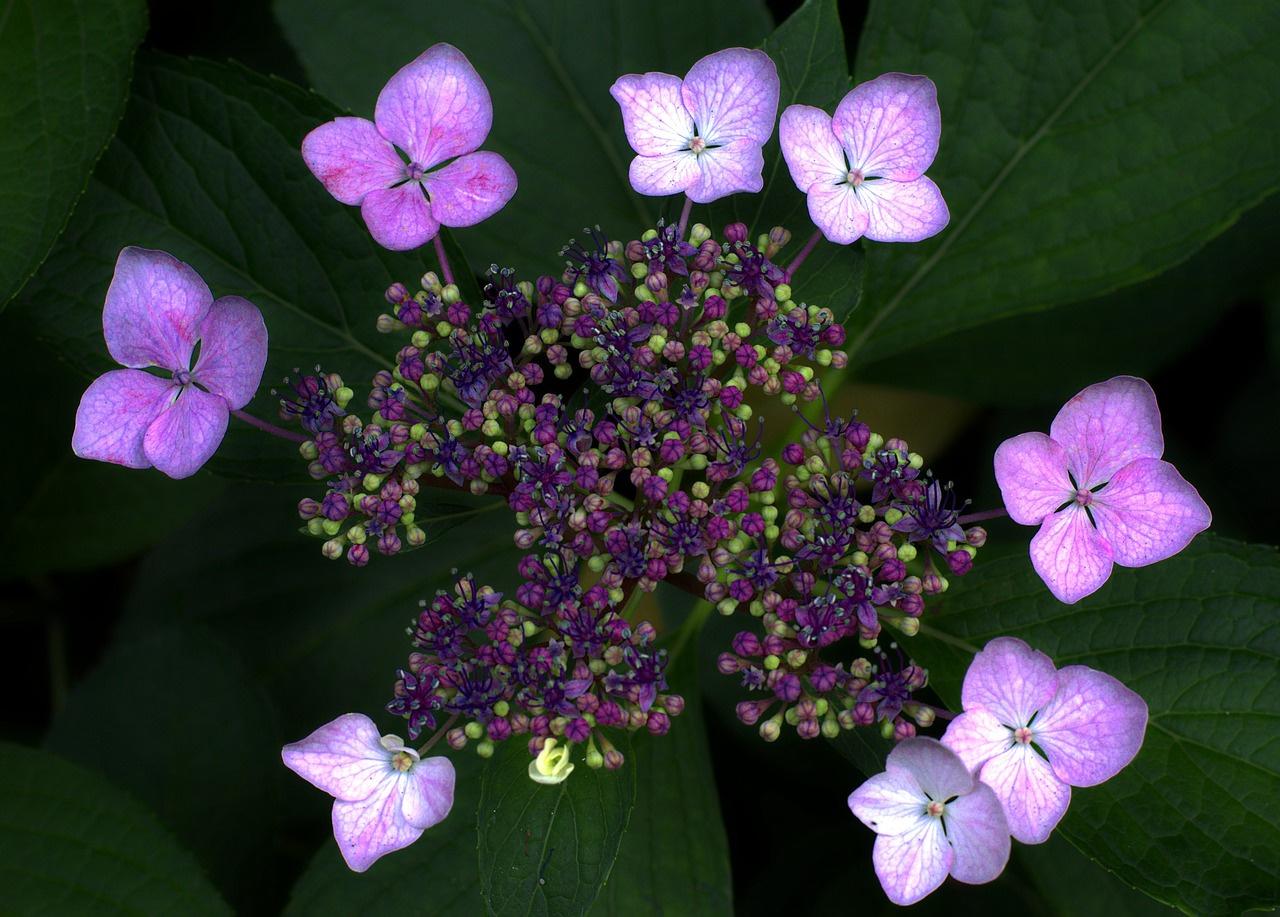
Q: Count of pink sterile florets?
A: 8